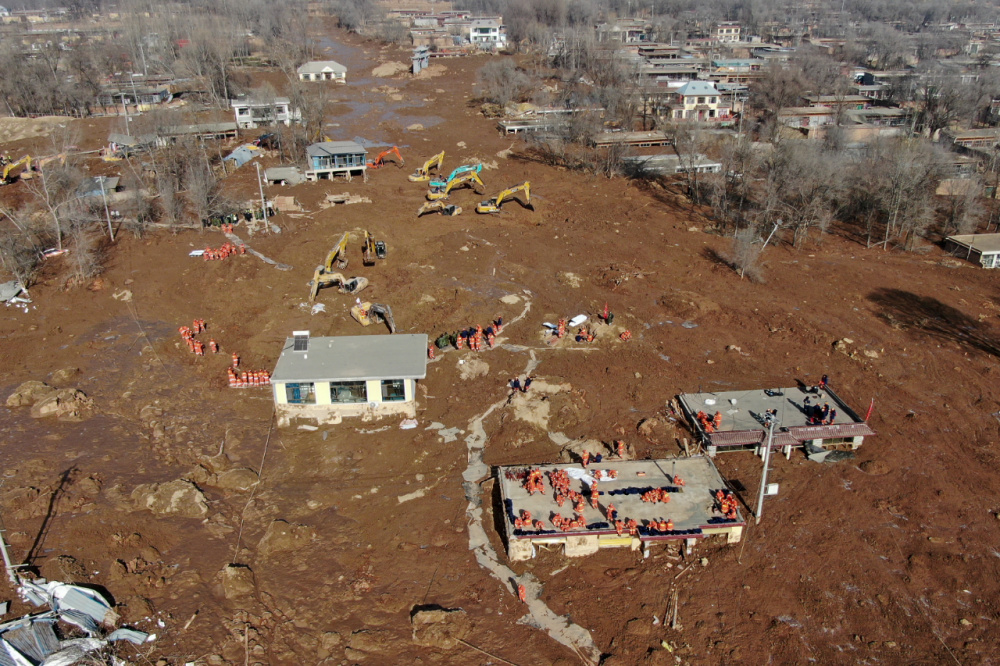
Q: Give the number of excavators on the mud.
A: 12